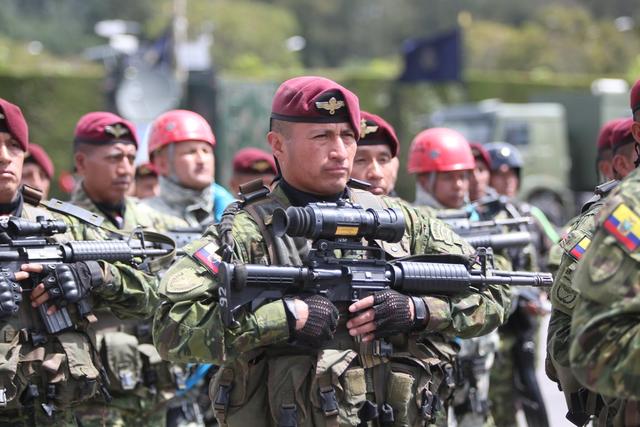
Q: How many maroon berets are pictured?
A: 11